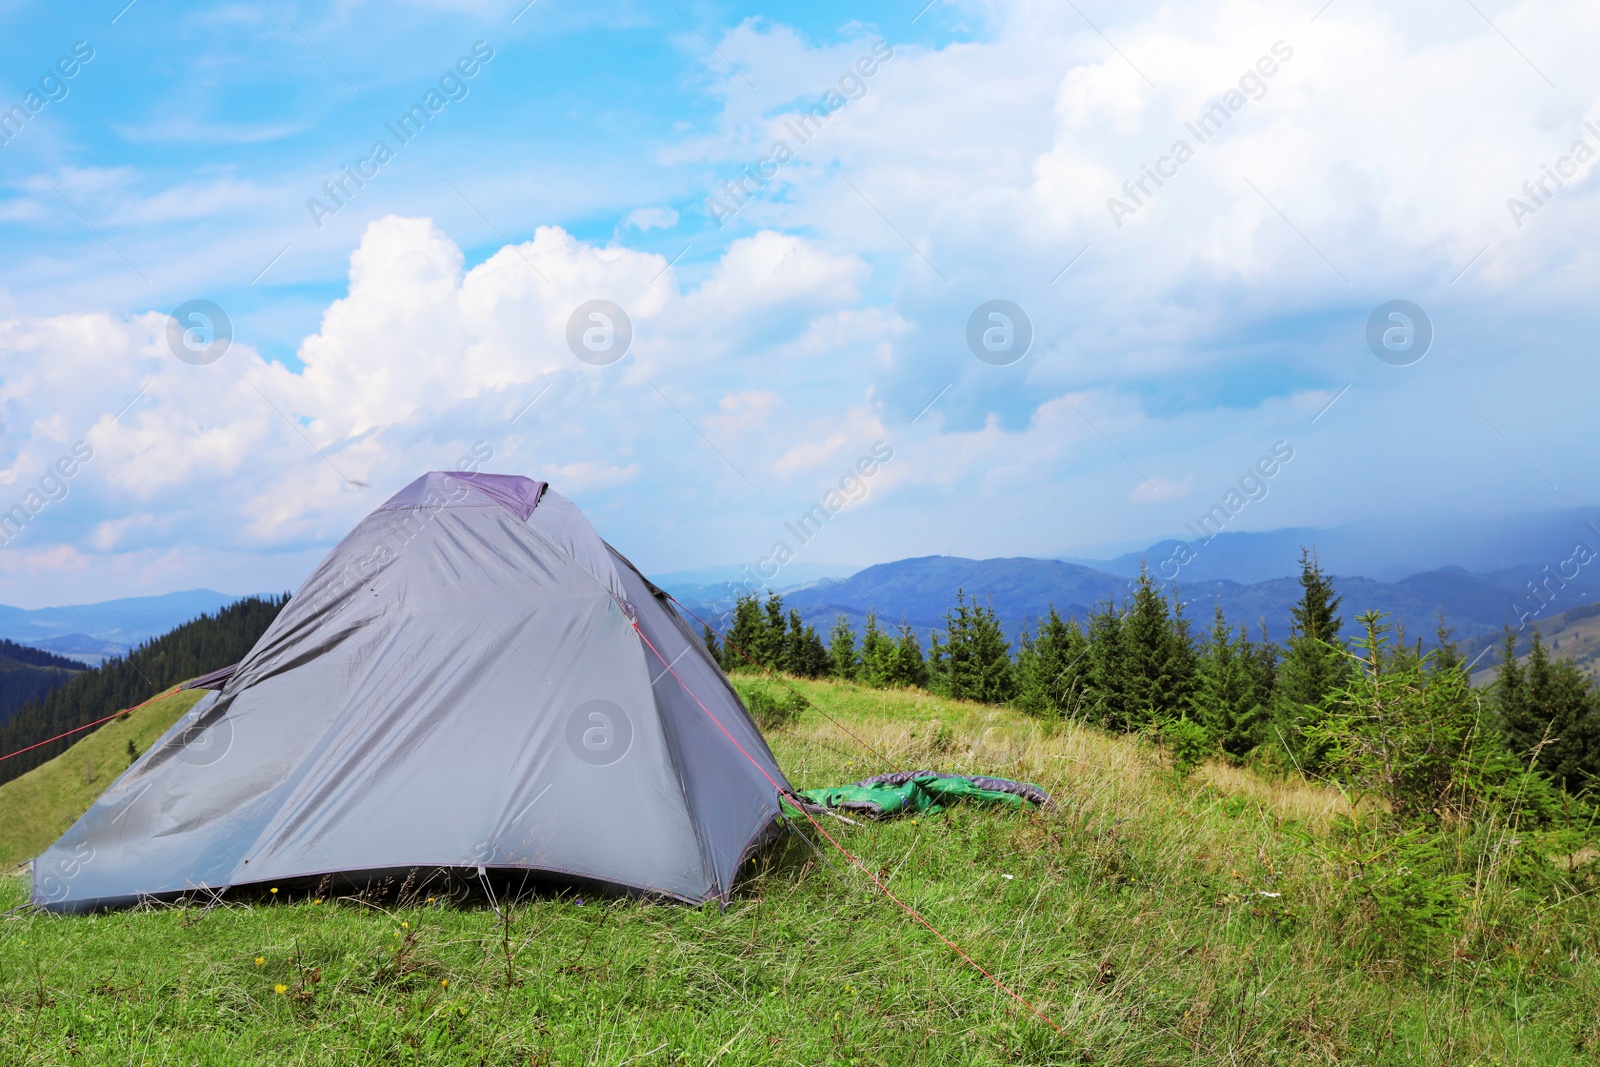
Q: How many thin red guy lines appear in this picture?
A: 3